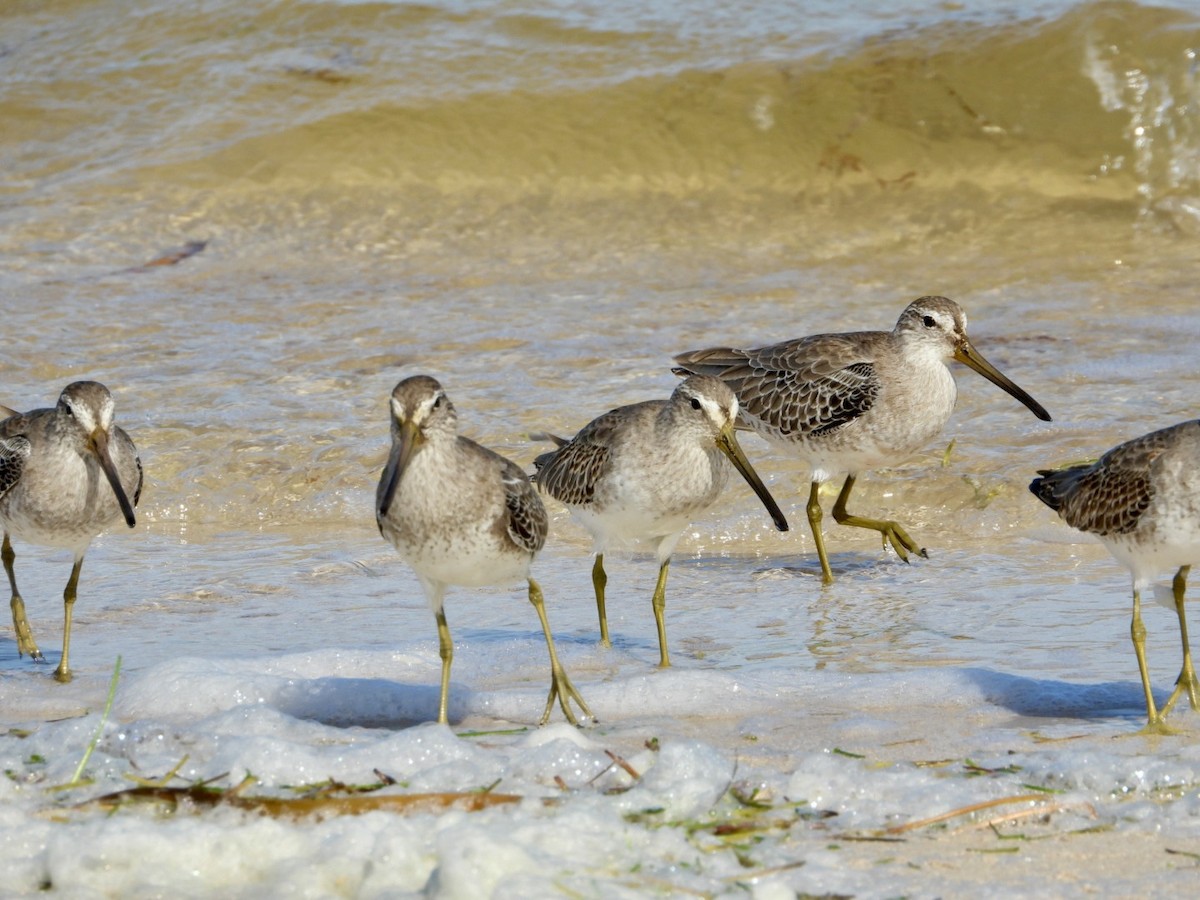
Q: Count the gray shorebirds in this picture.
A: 5